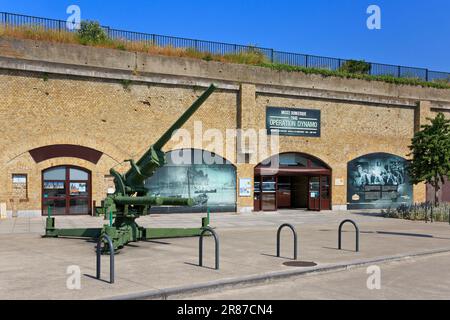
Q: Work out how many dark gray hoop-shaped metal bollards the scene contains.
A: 4